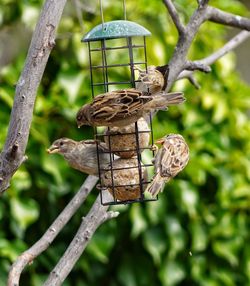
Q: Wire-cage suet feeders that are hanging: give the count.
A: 1